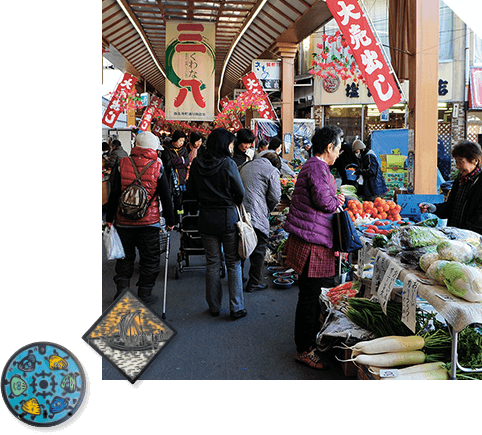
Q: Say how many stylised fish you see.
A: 6